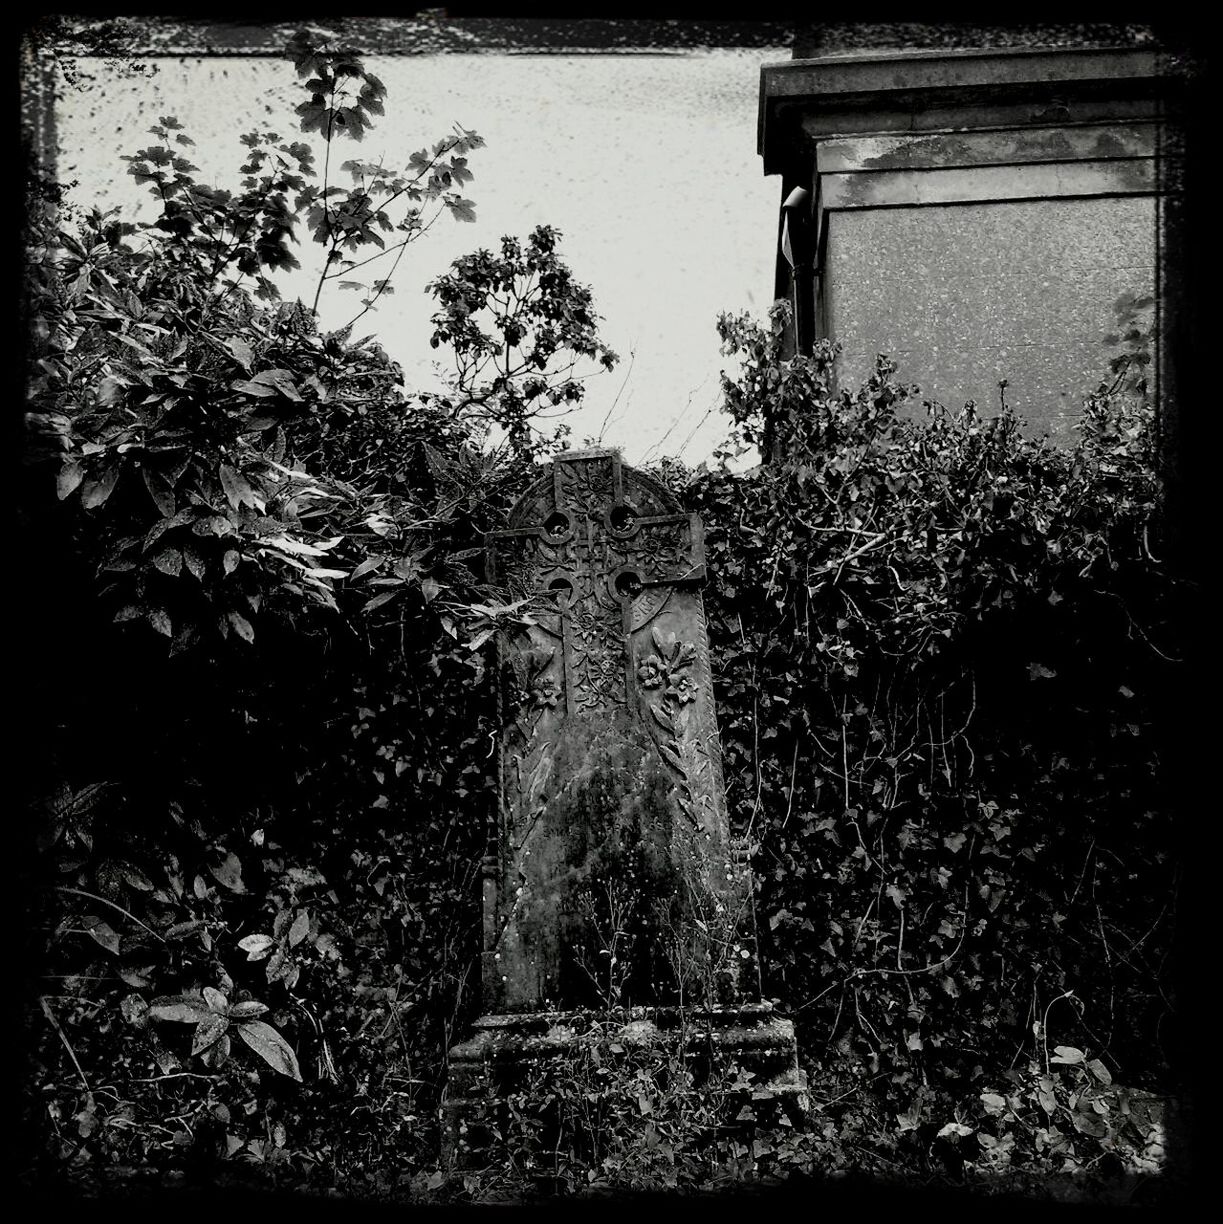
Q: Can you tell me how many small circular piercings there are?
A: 4